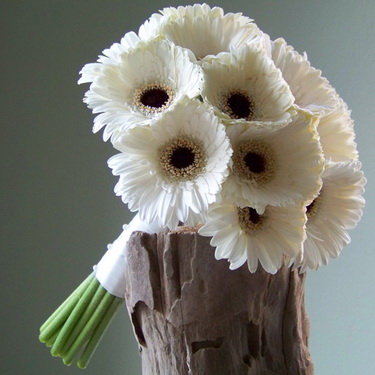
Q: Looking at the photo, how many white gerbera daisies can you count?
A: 9